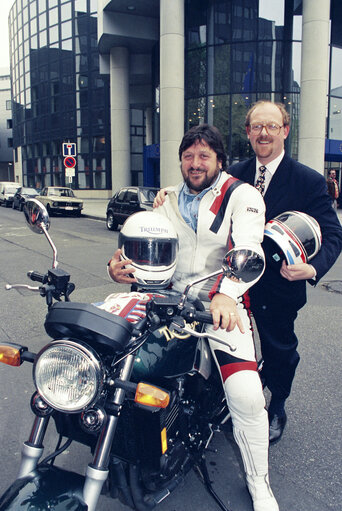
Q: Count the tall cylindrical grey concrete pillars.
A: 3